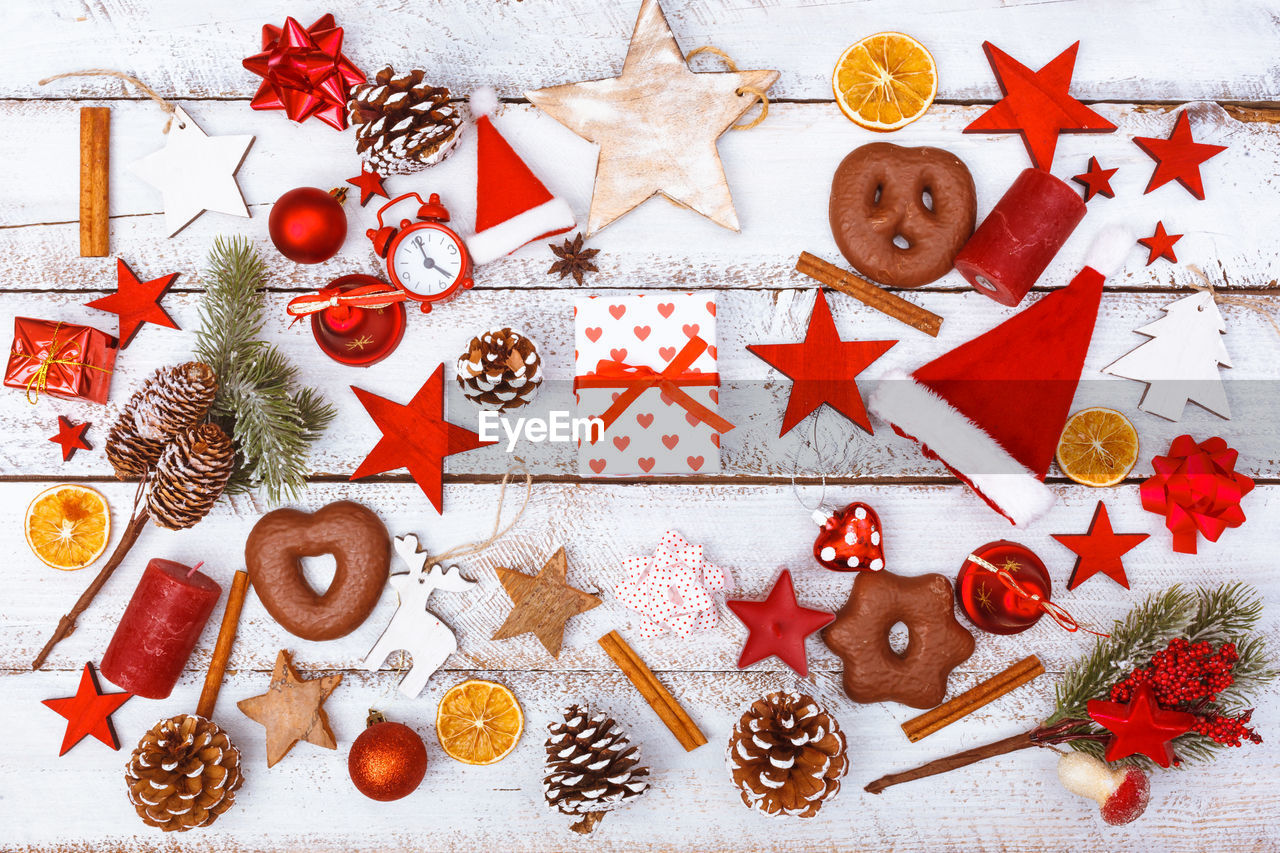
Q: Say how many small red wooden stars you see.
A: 4